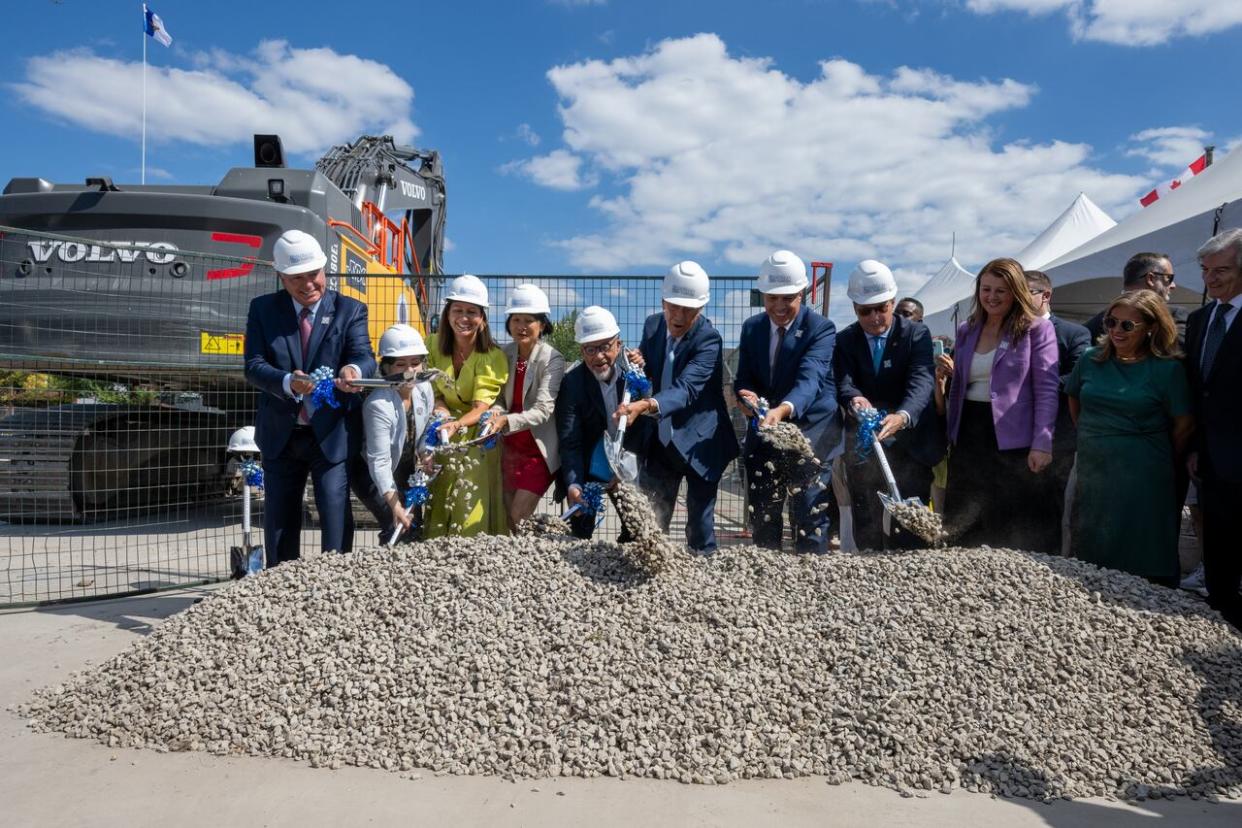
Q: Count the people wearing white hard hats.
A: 8